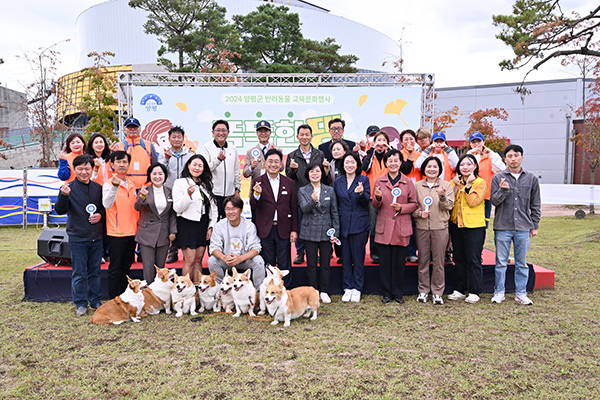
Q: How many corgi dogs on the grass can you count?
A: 8